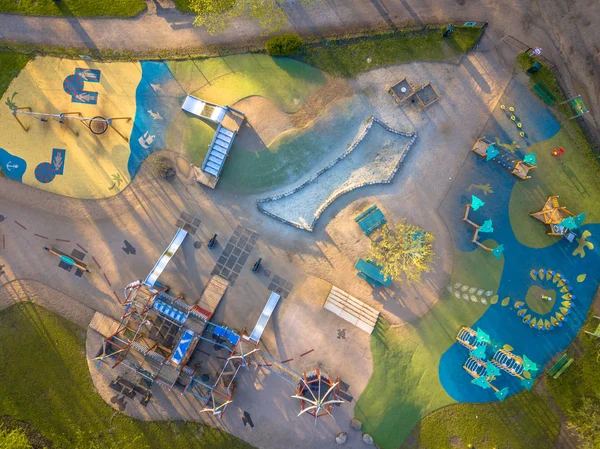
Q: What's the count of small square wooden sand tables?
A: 2